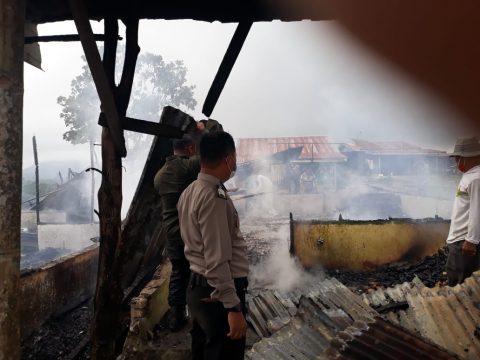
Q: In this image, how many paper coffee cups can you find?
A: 0